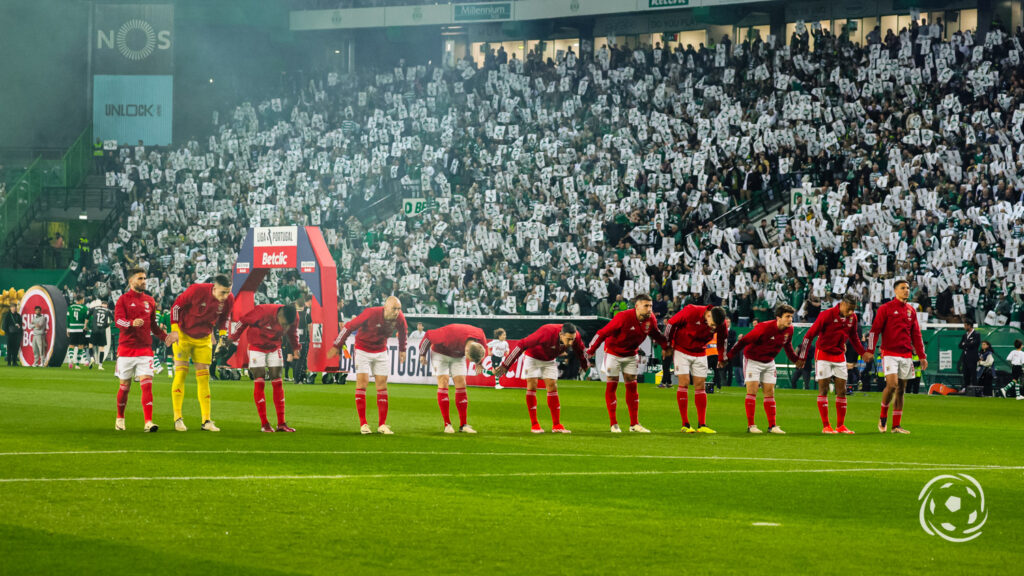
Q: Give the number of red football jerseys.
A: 11